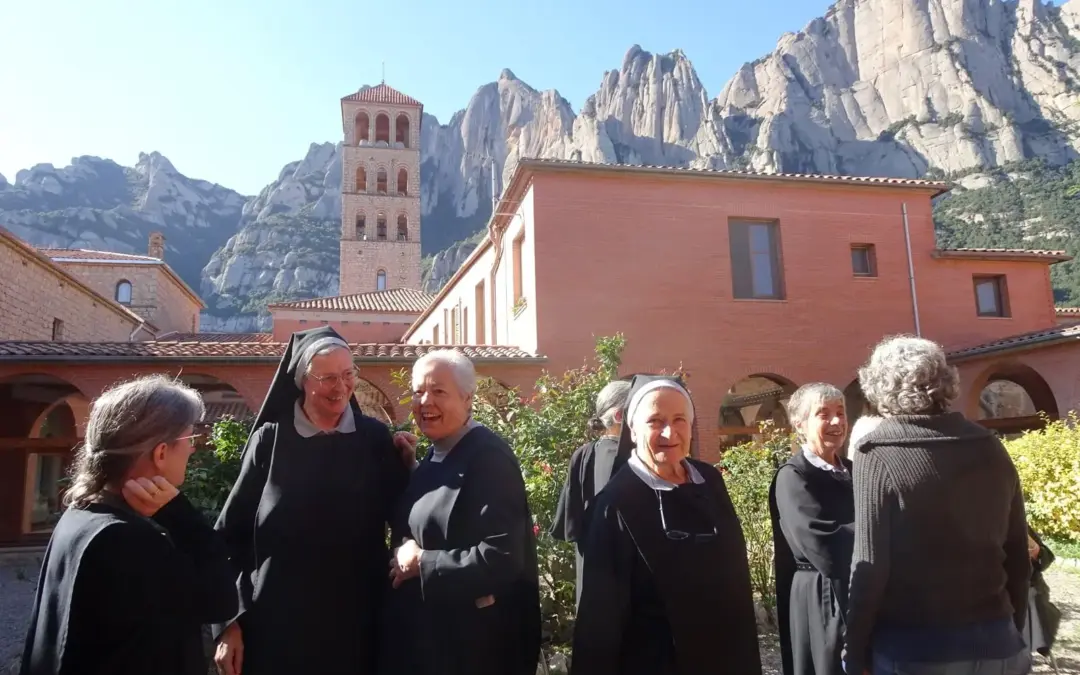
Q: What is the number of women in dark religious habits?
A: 6